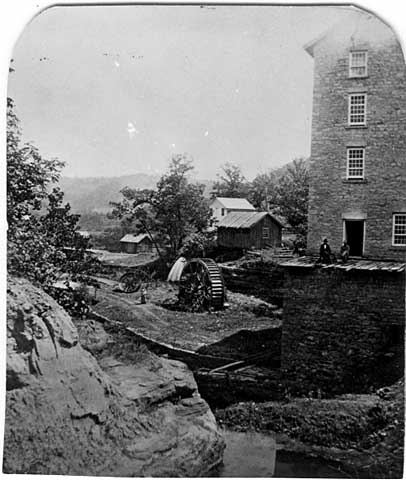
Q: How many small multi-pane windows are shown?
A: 4